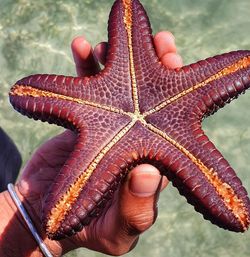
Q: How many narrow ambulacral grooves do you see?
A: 5